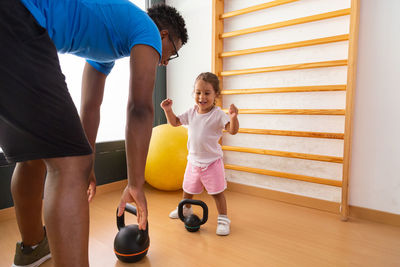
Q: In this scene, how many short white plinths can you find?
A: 0